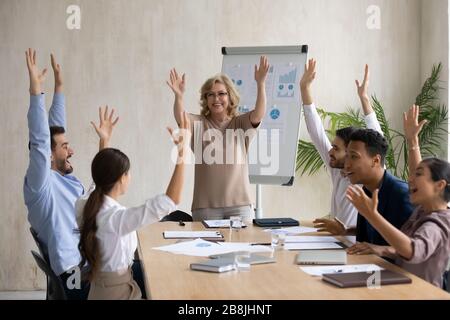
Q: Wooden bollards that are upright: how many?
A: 0